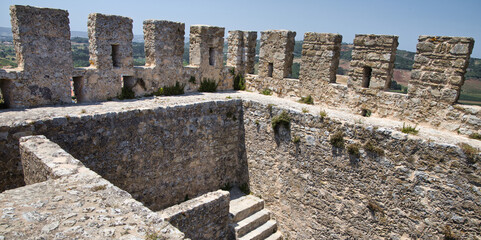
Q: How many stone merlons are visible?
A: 9